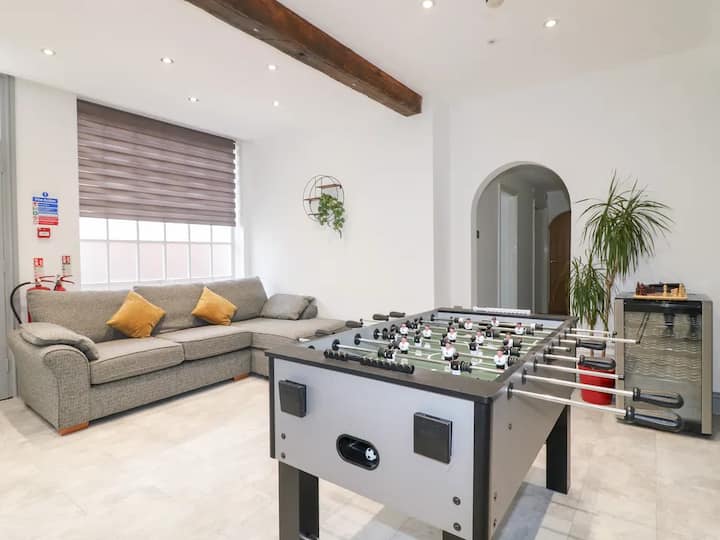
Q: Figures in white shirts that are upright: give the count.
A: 11